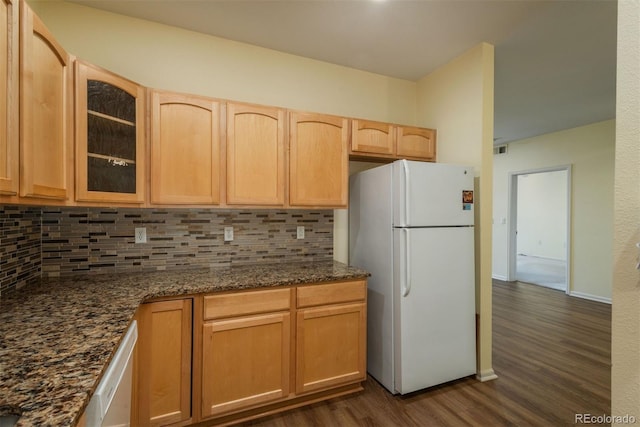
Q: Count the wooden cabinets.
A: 11